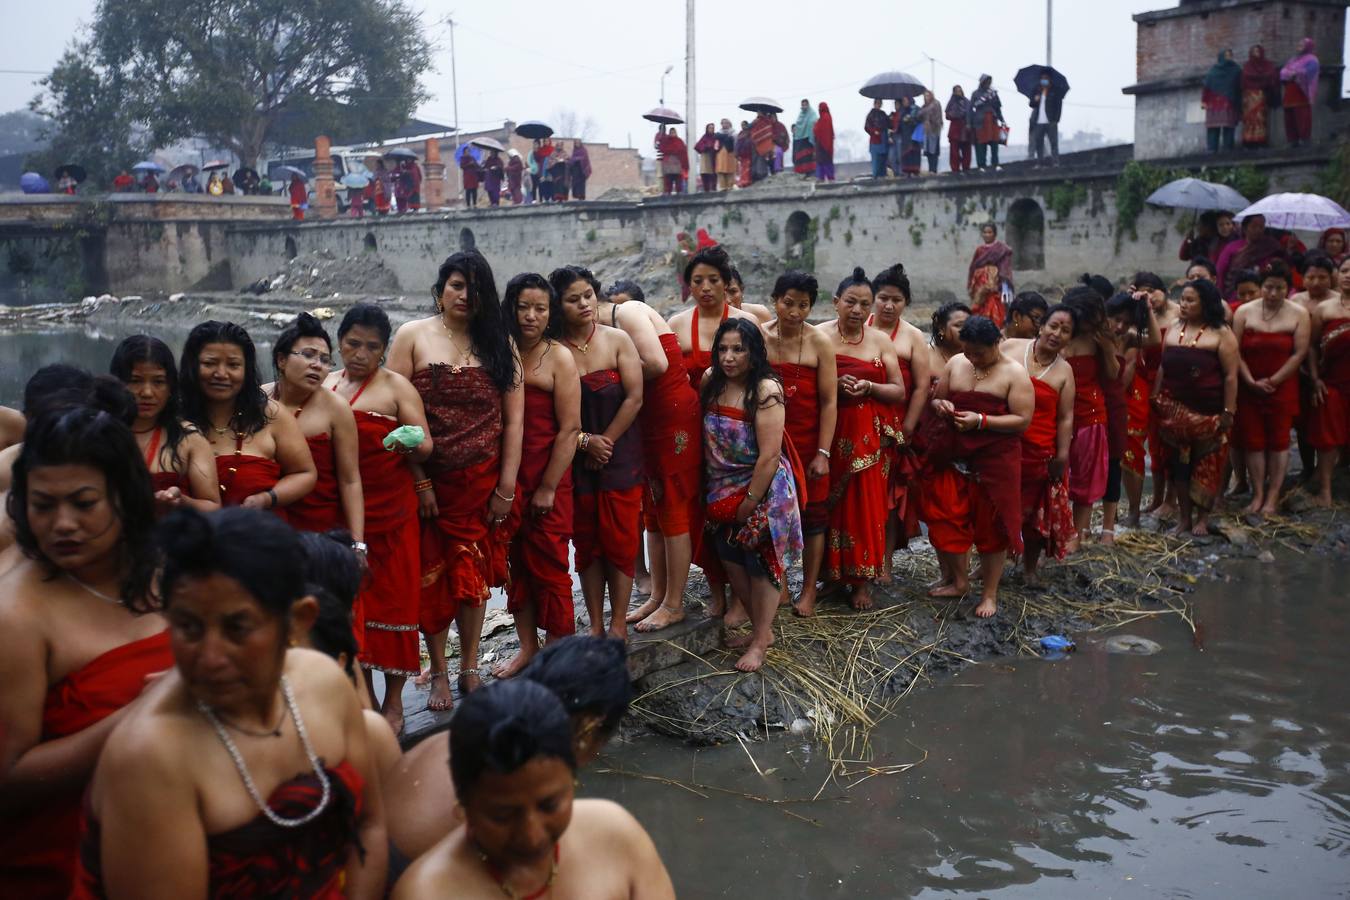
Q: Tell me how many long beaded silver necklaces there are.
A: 1